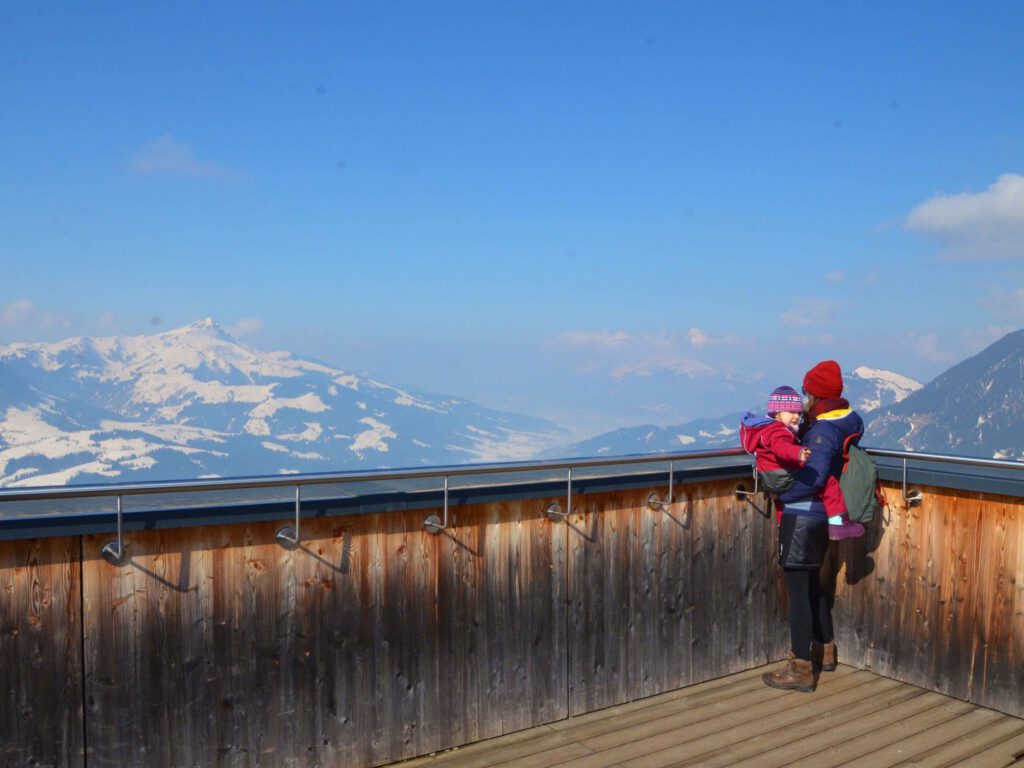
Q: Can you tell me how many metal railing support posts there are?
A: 7